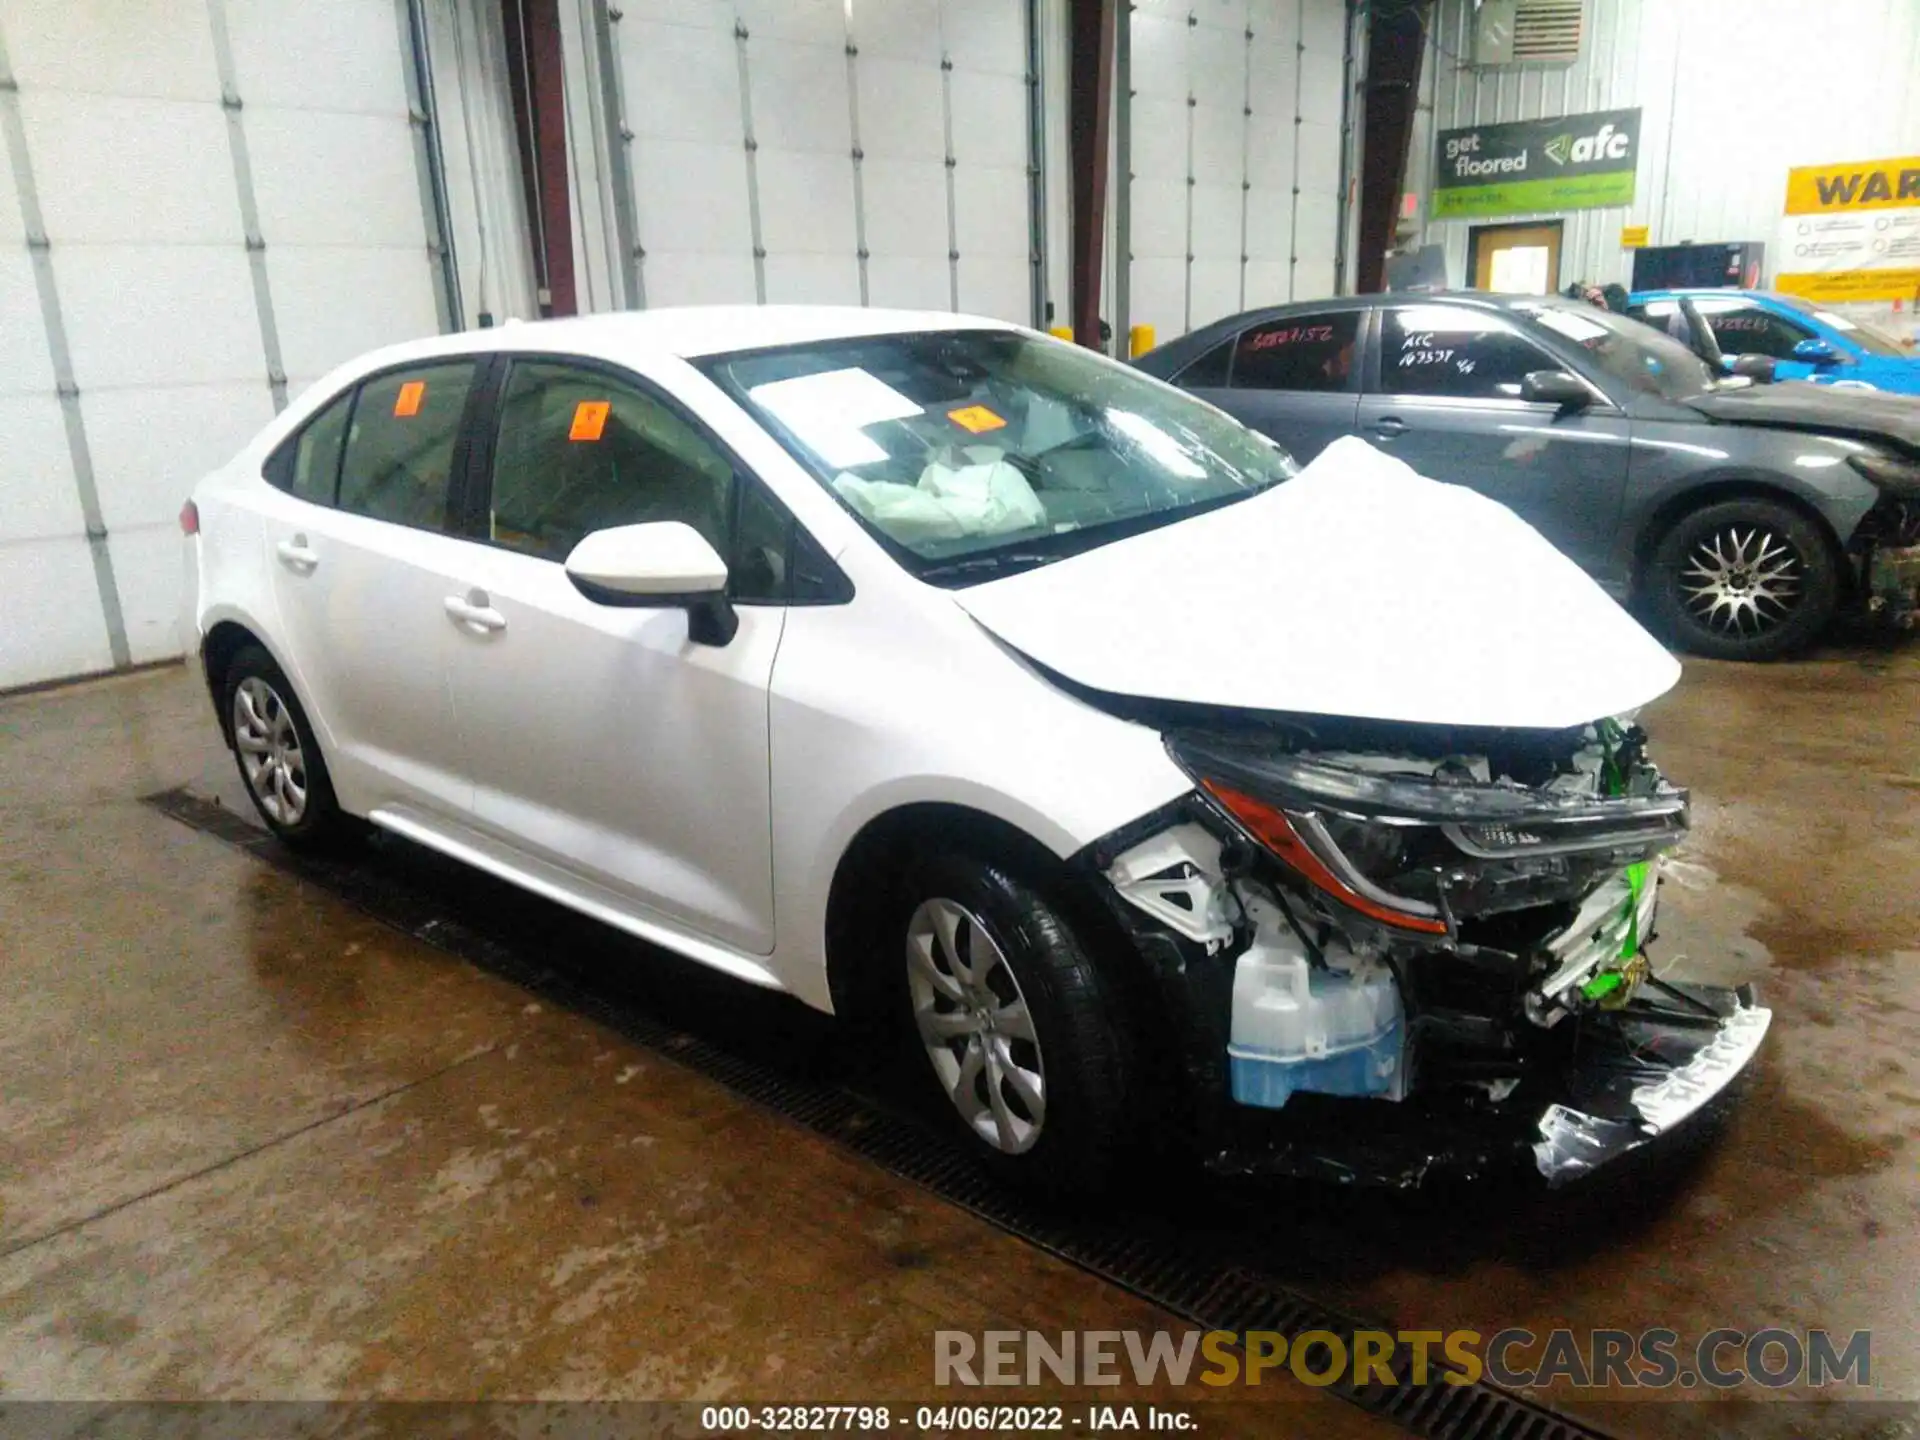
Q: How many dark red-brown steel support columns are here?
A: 3